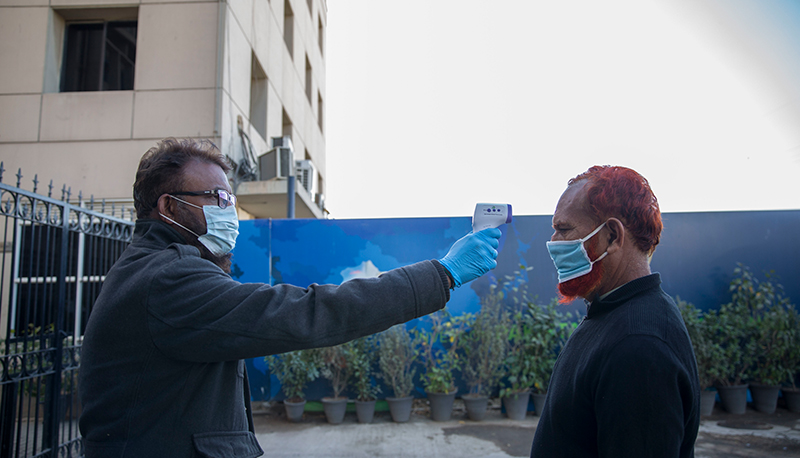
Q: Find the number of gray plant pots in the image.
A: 12